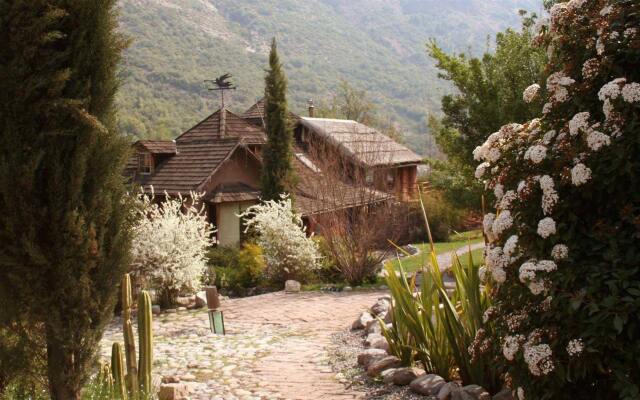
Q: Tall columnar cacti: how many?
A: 3